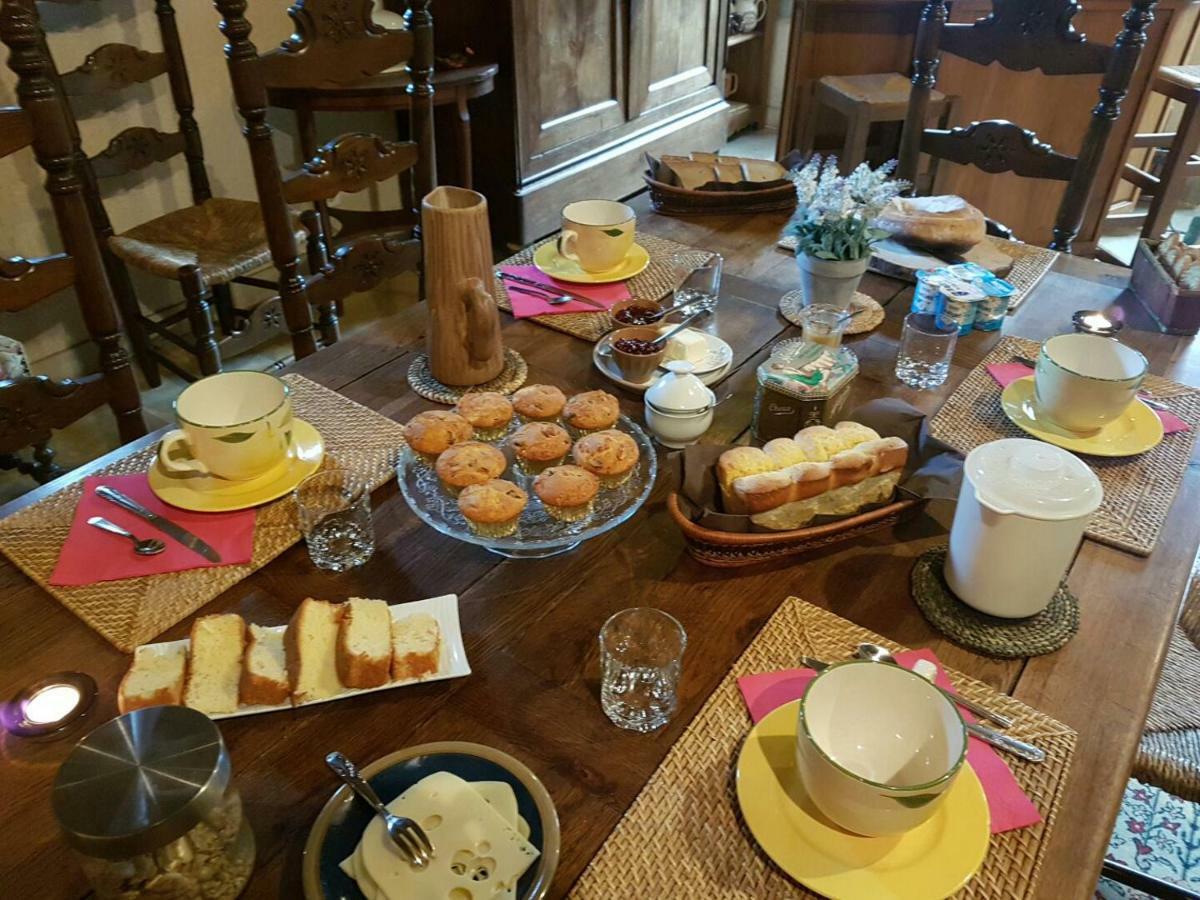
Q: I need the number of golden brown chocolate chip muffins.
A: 9